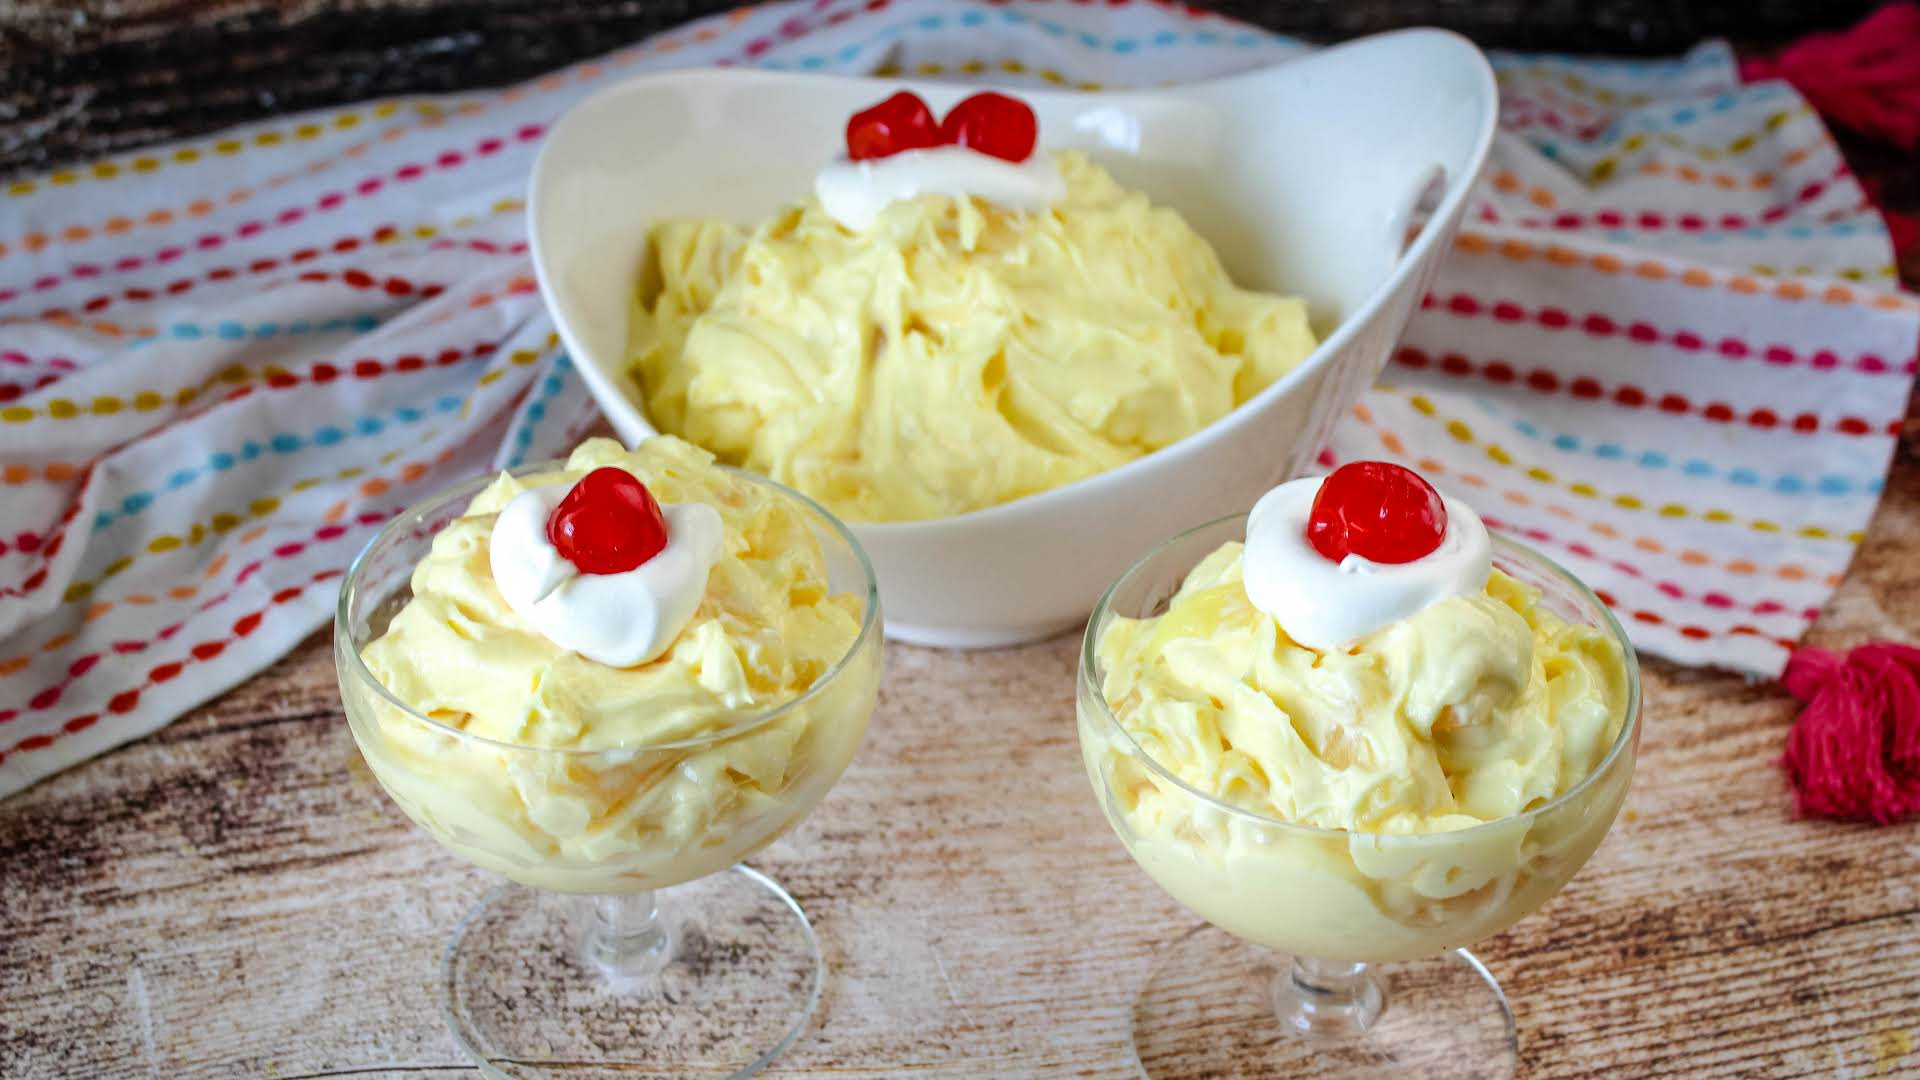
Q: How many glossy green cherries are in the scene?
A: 0